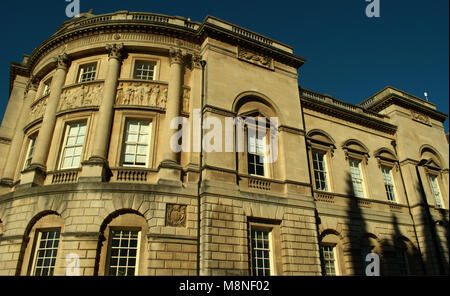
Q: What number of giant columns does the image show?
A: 4